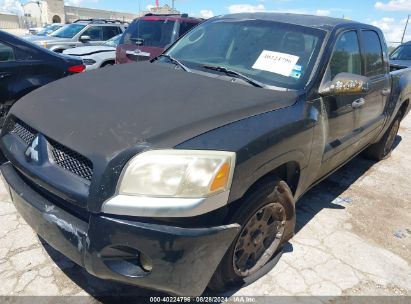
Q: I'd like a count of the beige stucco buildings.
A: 1